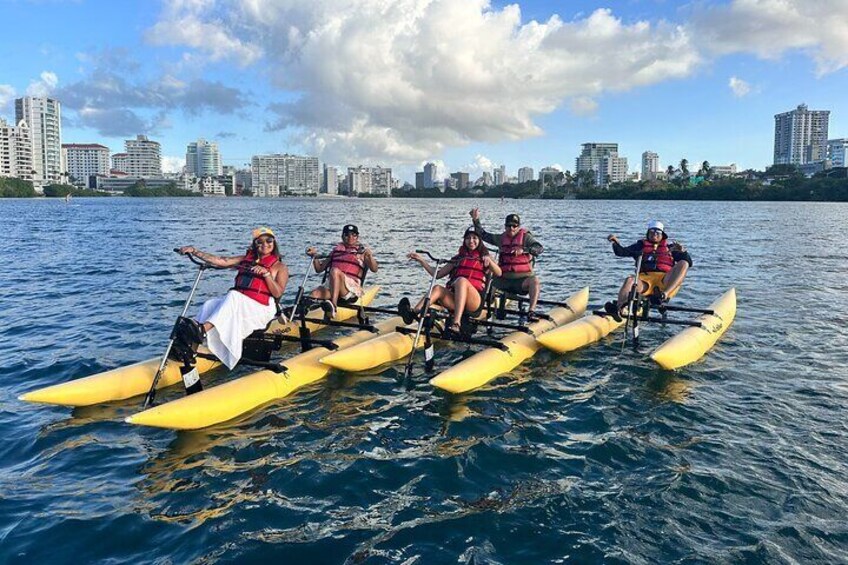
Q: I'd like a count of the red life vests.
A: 5